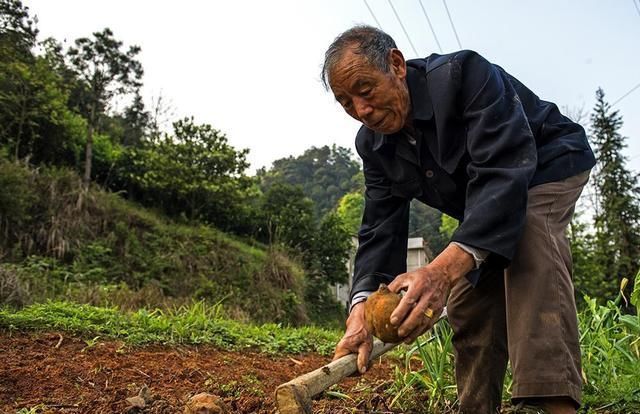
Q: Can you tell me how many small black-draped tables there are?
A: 0